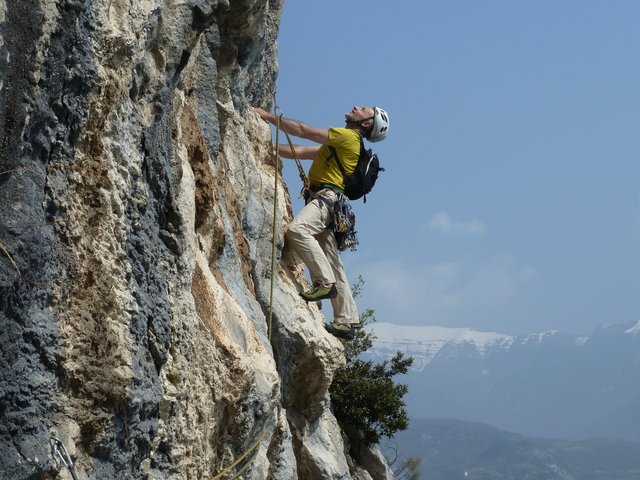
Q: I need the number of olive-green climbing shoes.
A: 2